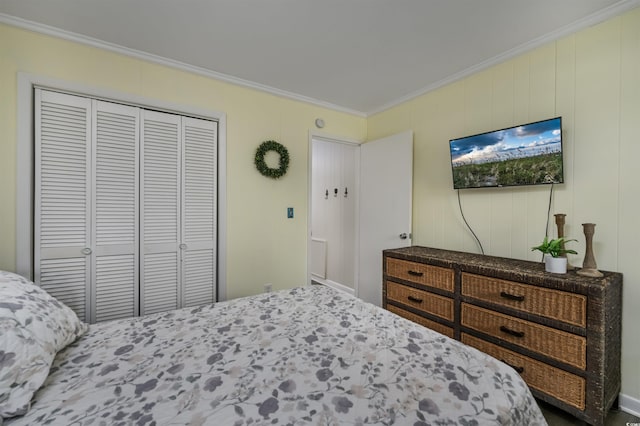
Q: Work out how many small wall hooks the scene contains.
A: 3